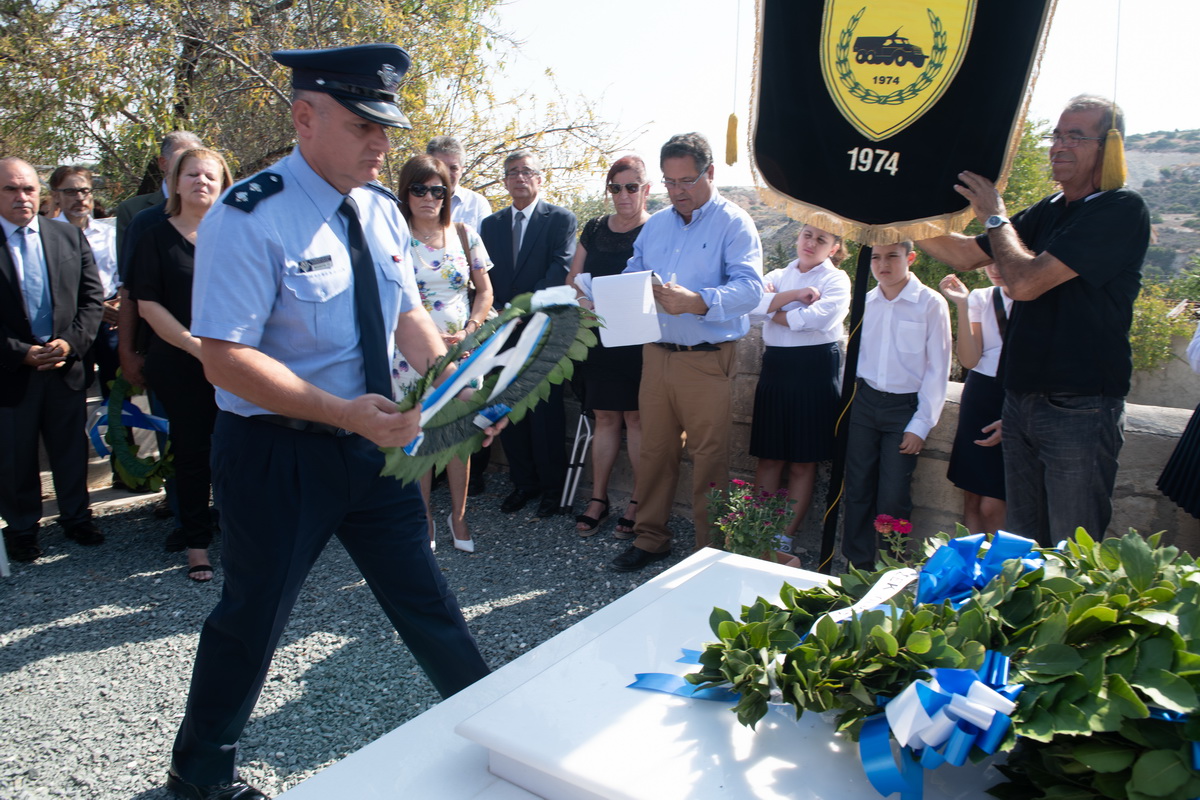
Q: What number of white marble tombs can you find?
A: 1